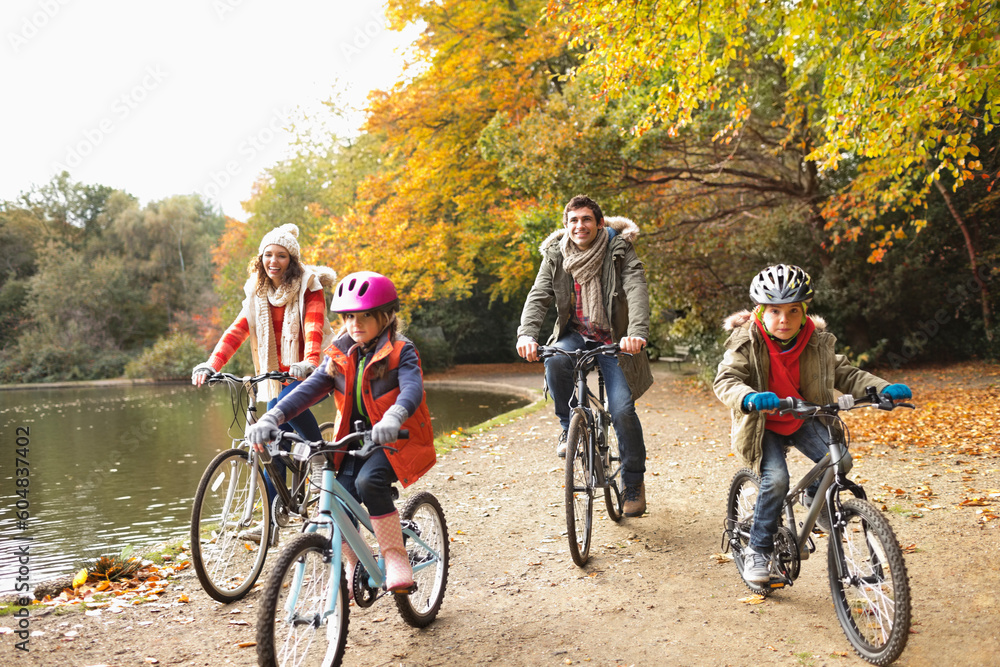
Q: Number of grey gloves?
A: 4